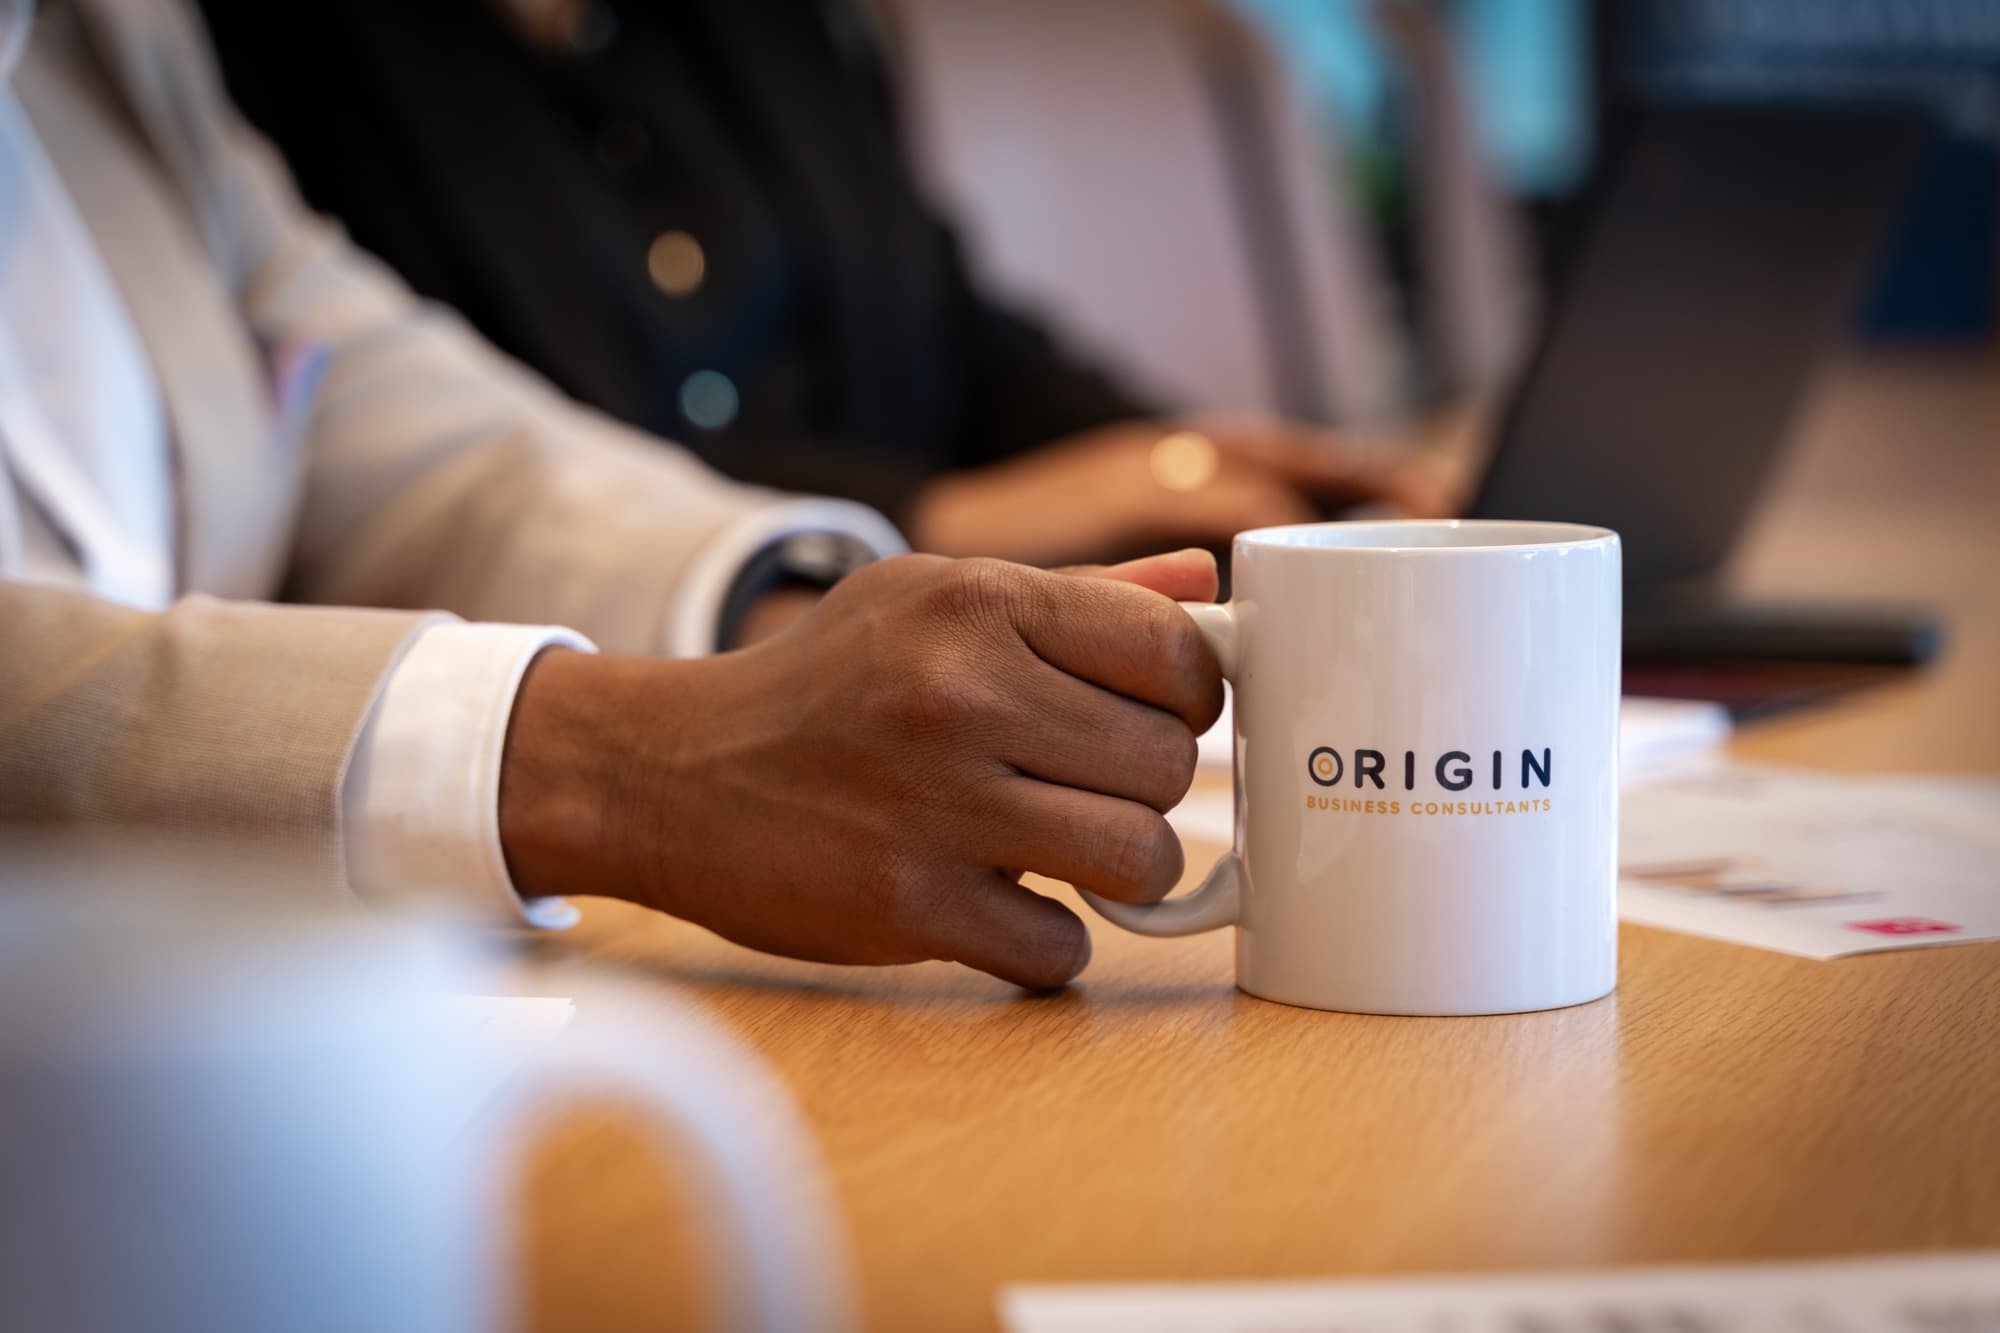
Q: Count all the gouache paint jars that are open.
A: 0